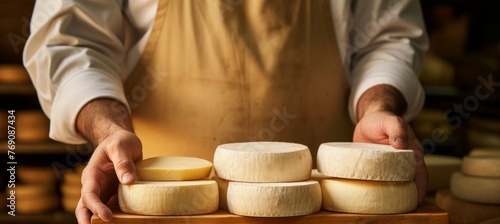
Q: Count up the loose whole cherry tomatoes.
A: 0